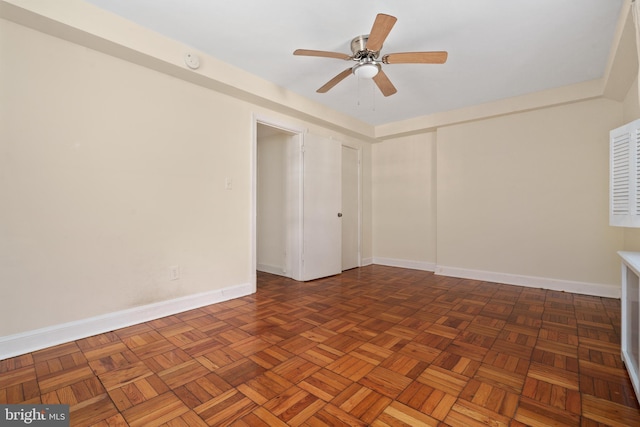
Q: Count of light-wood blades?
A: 5